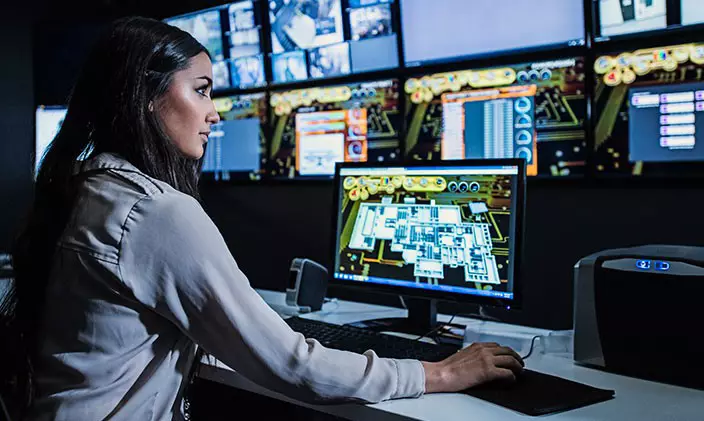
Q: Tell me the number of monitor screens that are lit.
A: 10